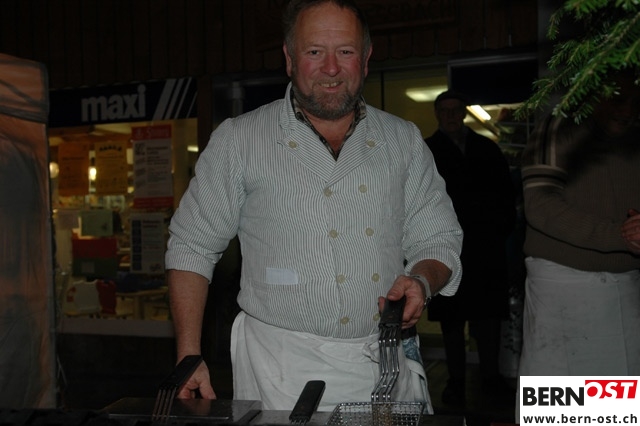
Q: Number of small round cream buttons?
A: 10